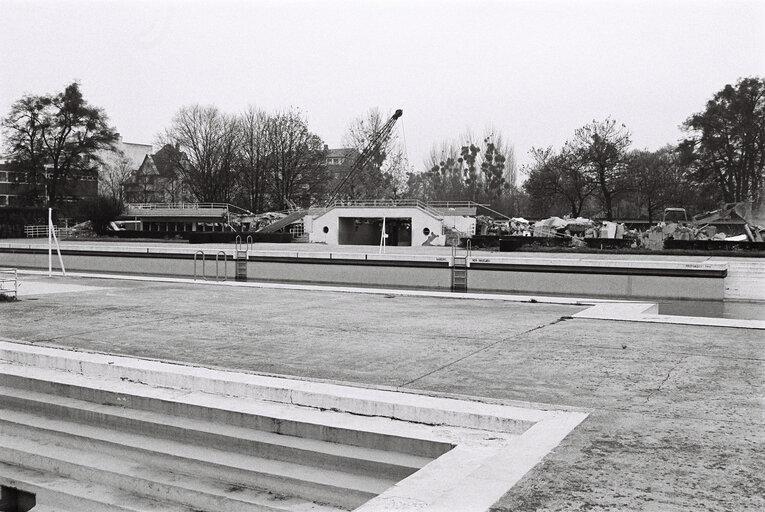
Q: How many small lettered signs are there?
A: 3